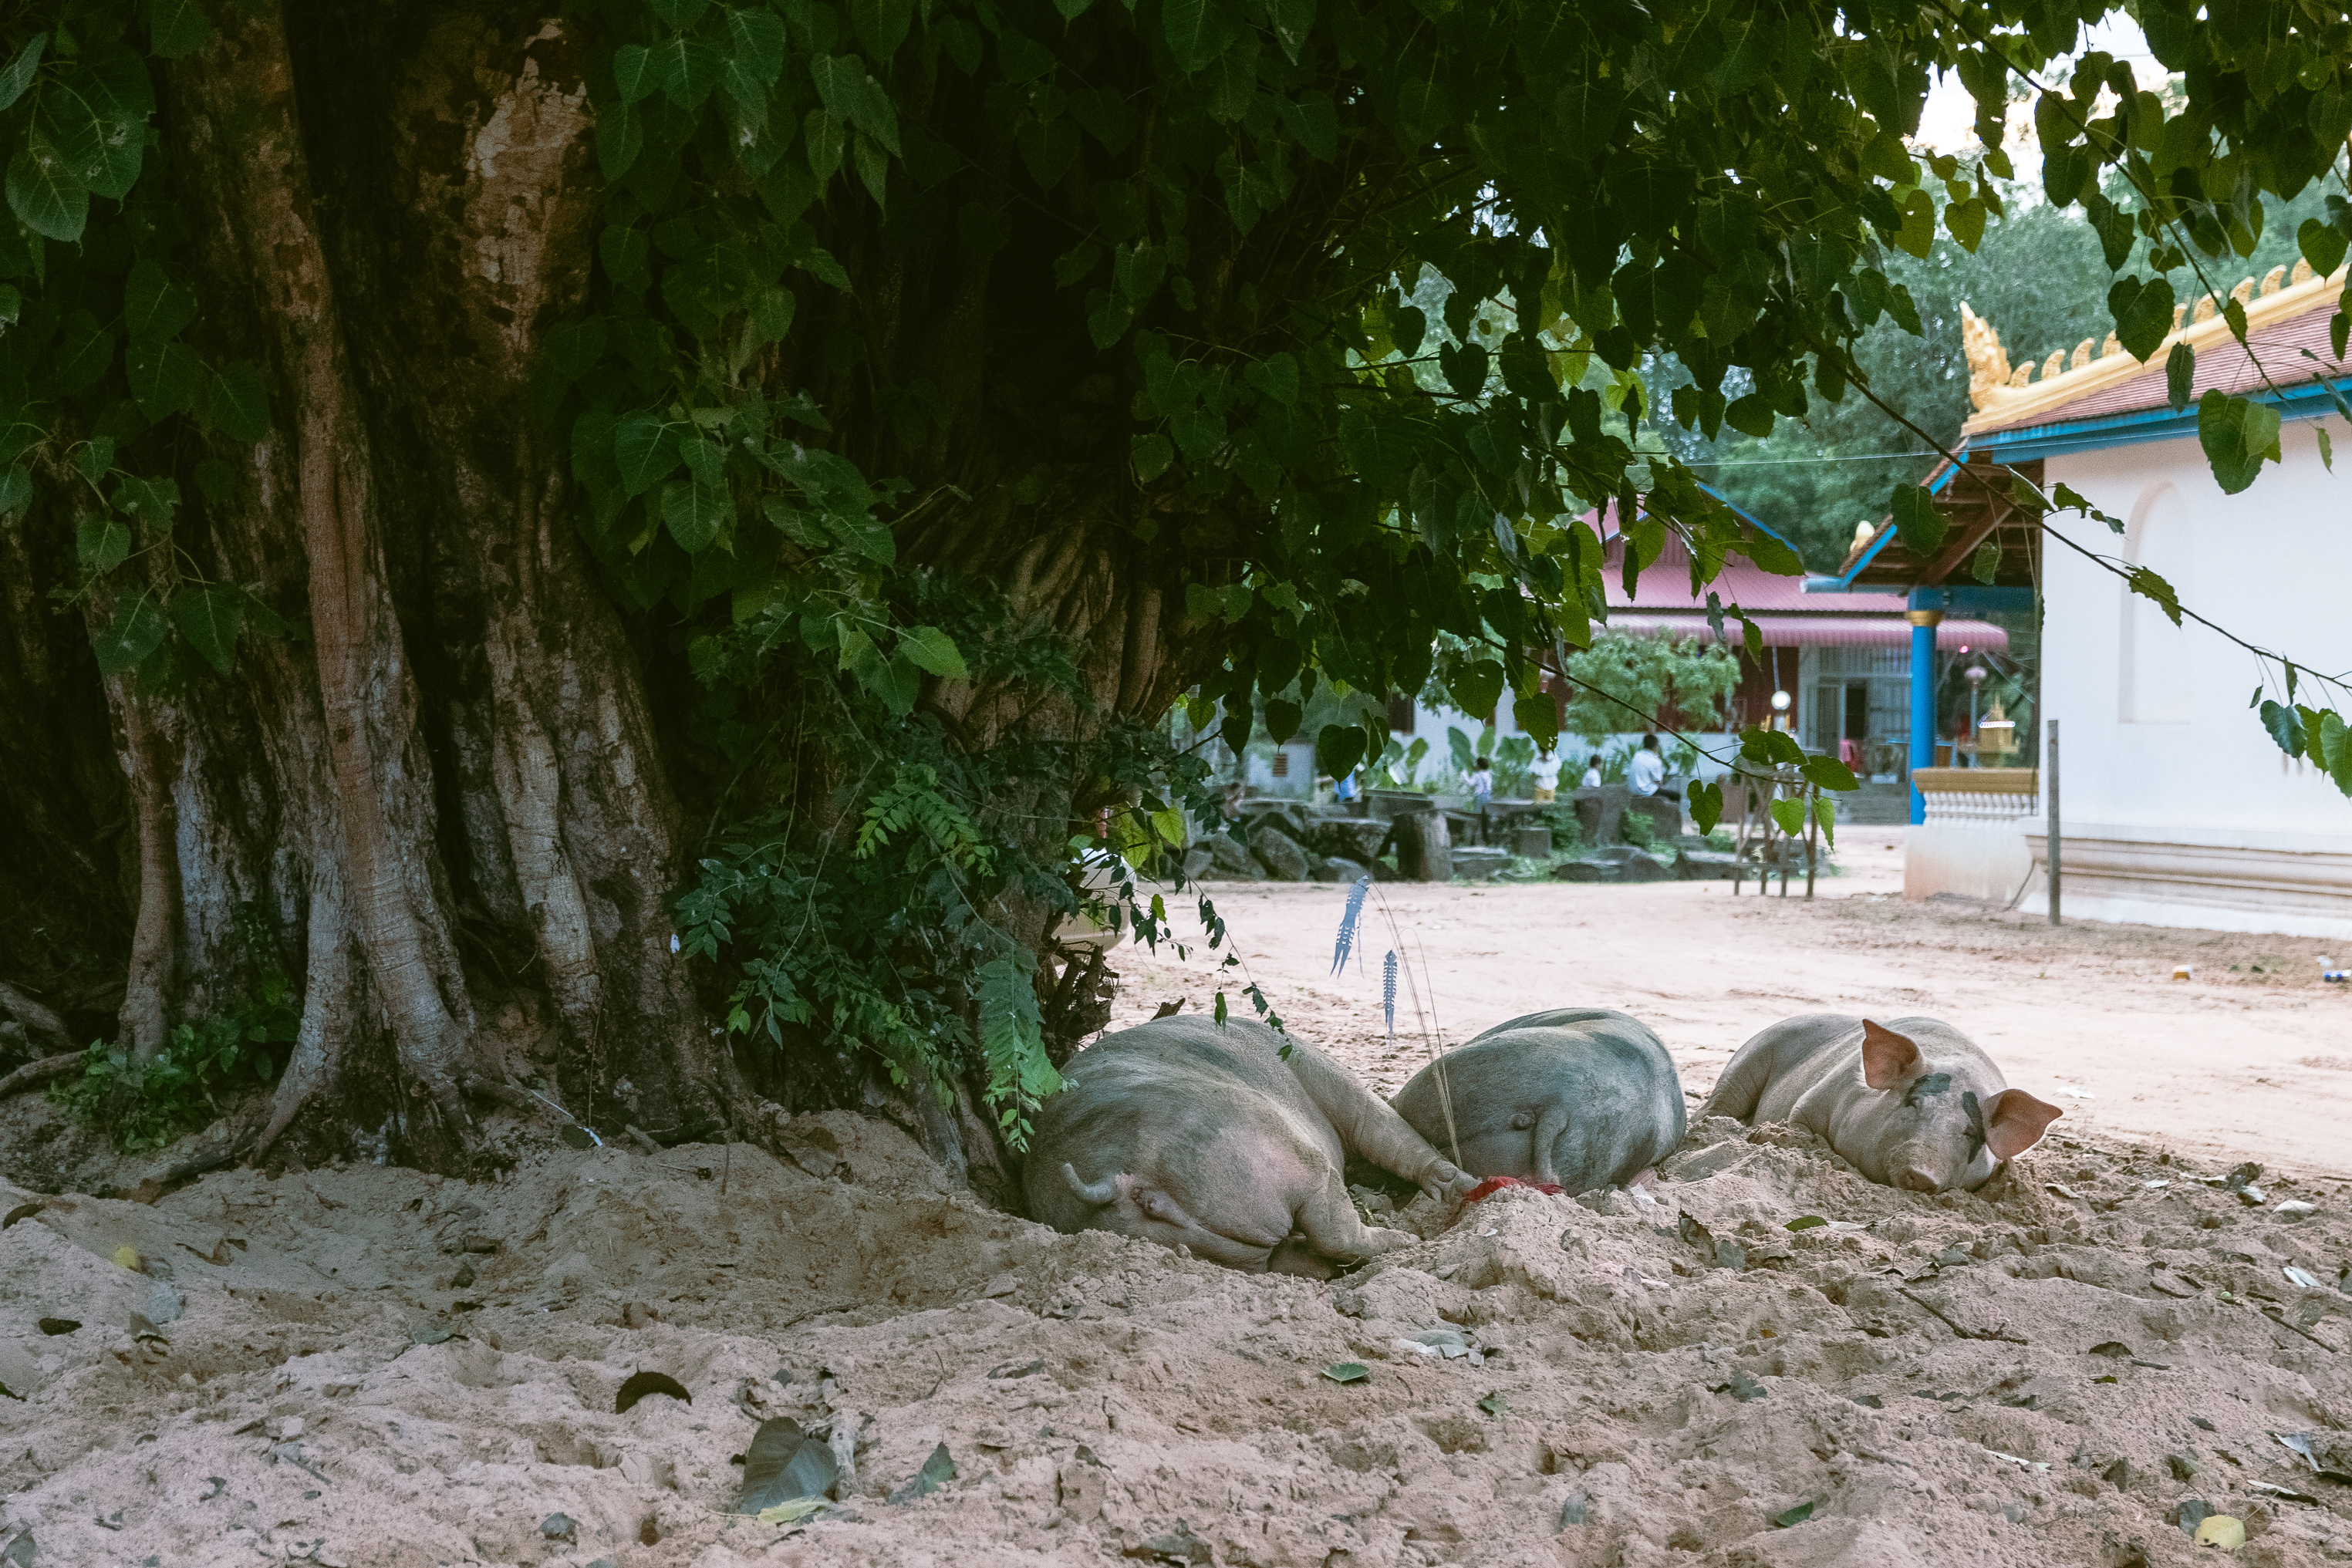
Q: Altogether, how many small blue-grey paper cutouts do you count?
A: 2